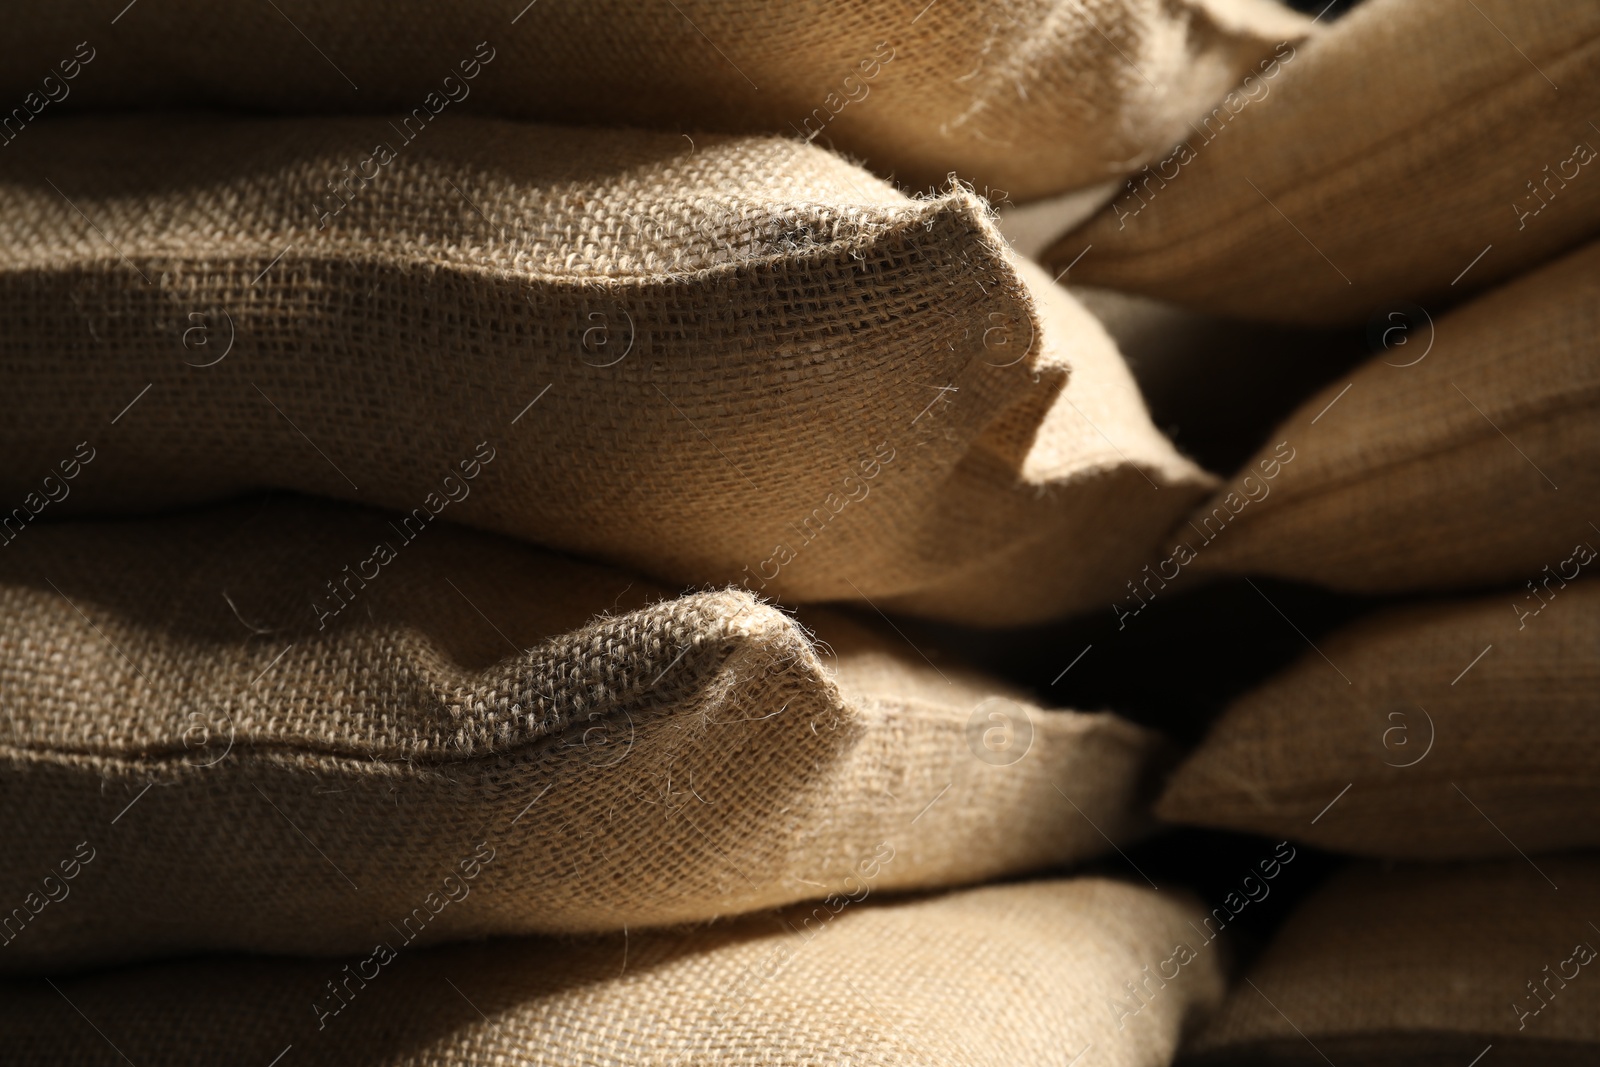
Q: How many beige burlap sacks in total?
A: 8